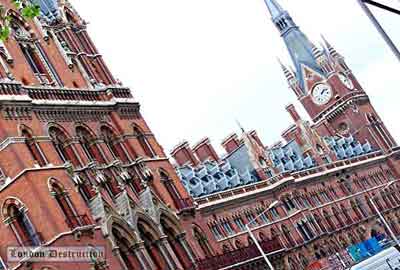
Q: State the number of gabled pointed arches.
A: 3